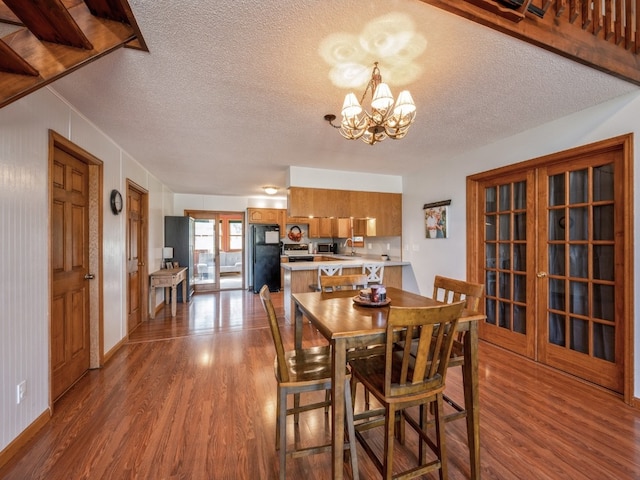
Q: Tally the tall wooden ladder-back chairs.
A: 4